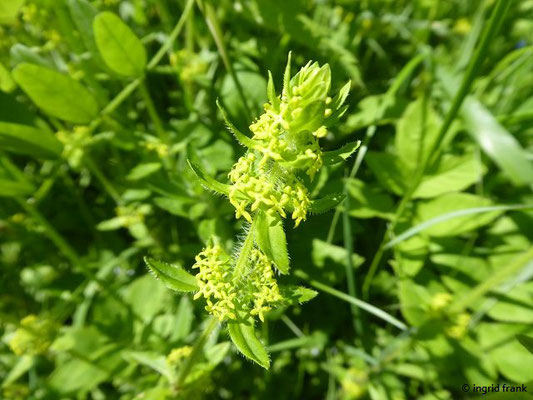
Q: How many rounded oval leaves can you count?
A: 2